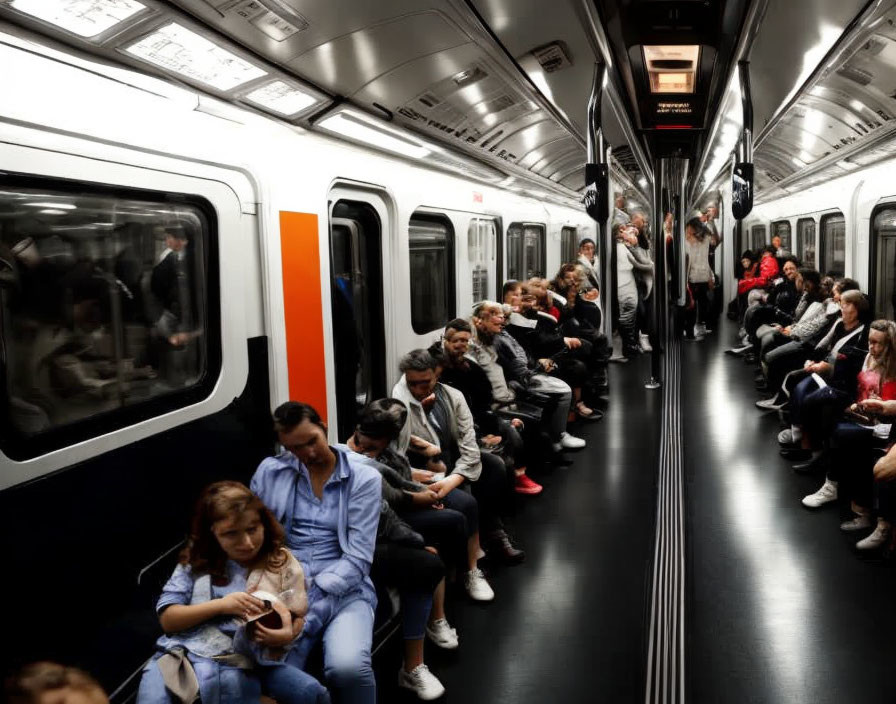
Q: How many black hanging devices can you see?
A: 2